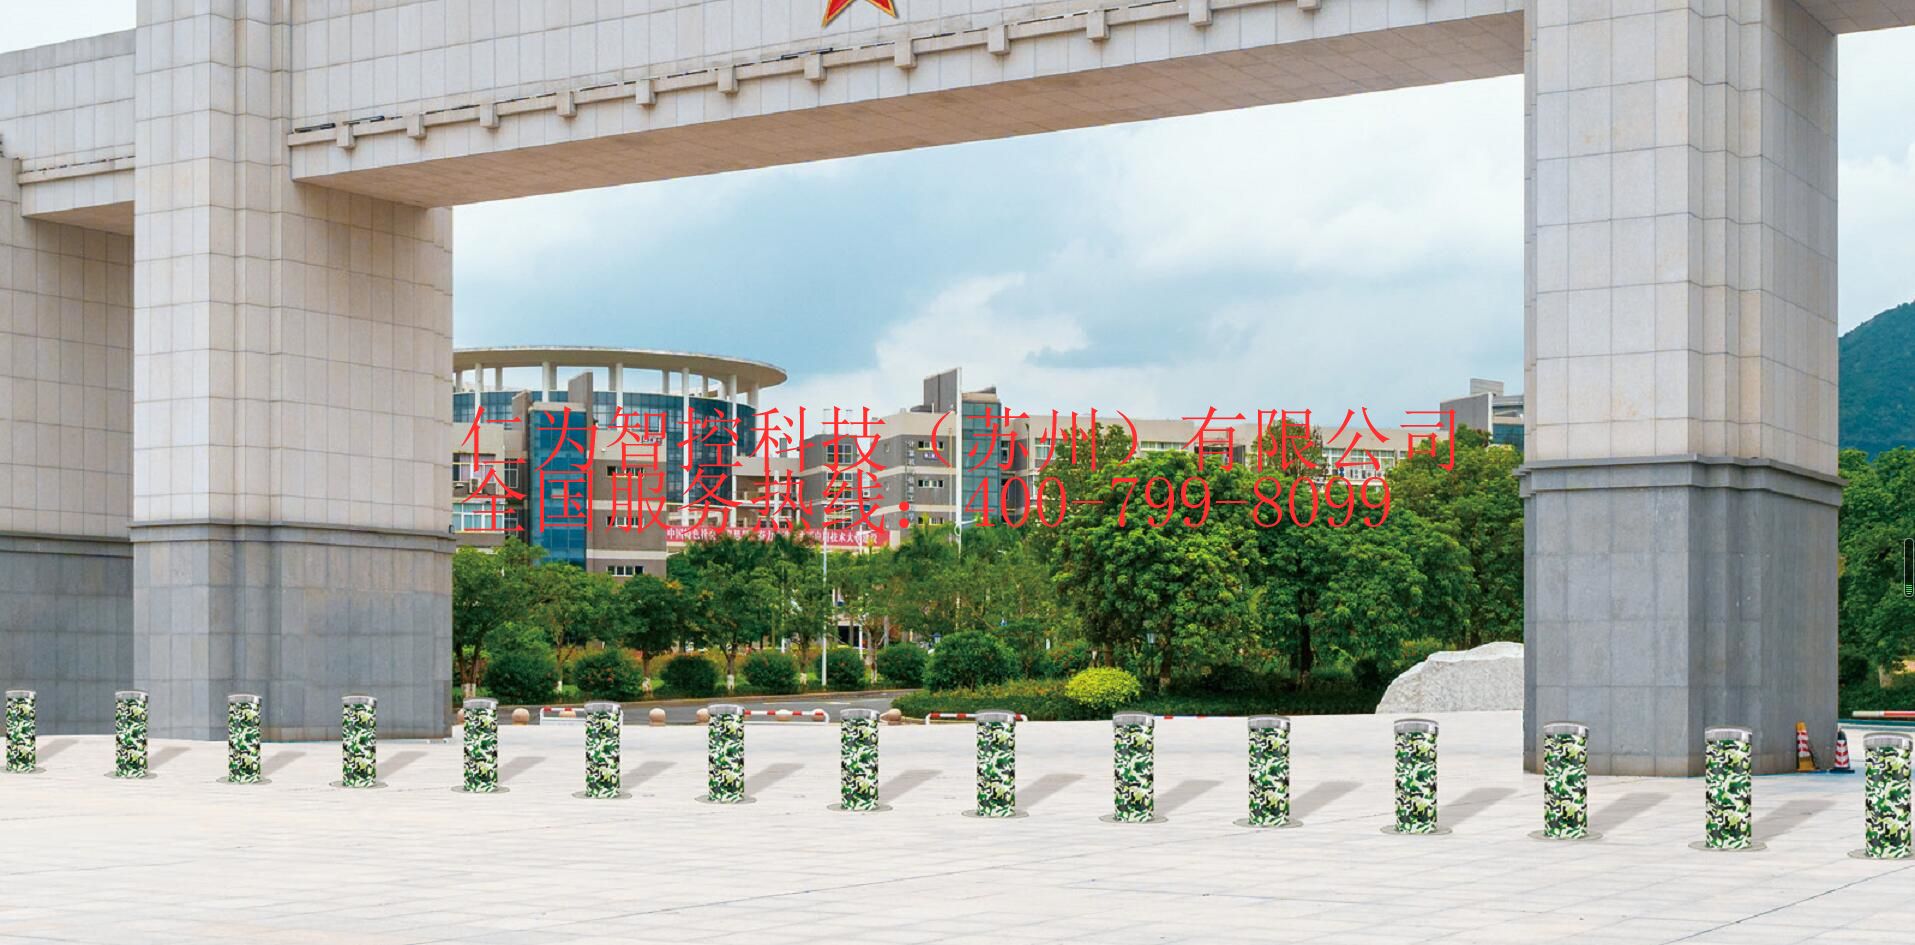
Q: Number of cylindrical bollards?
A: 15